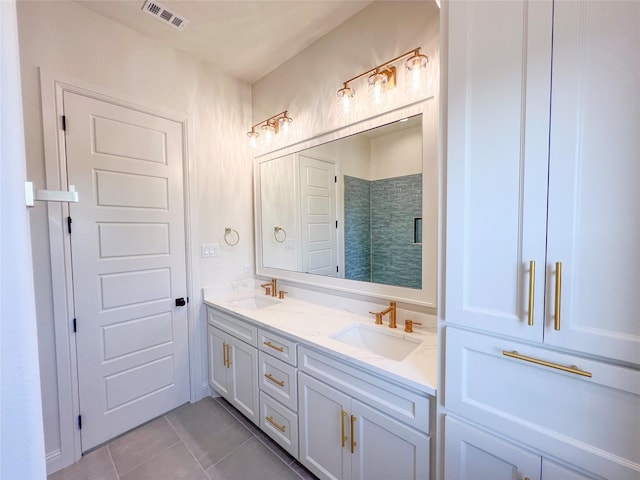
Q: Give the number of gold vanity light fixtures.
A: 2